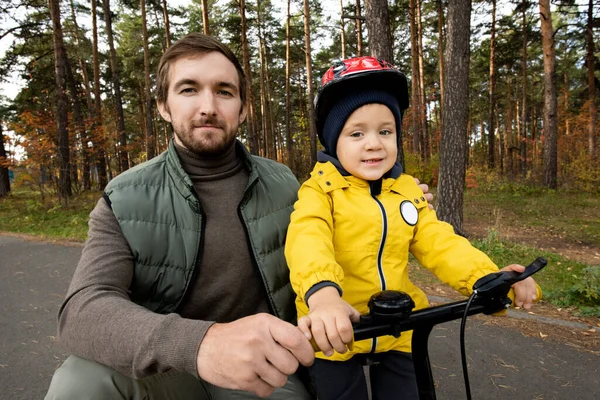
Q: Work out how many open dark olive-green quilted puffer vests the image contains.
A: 1